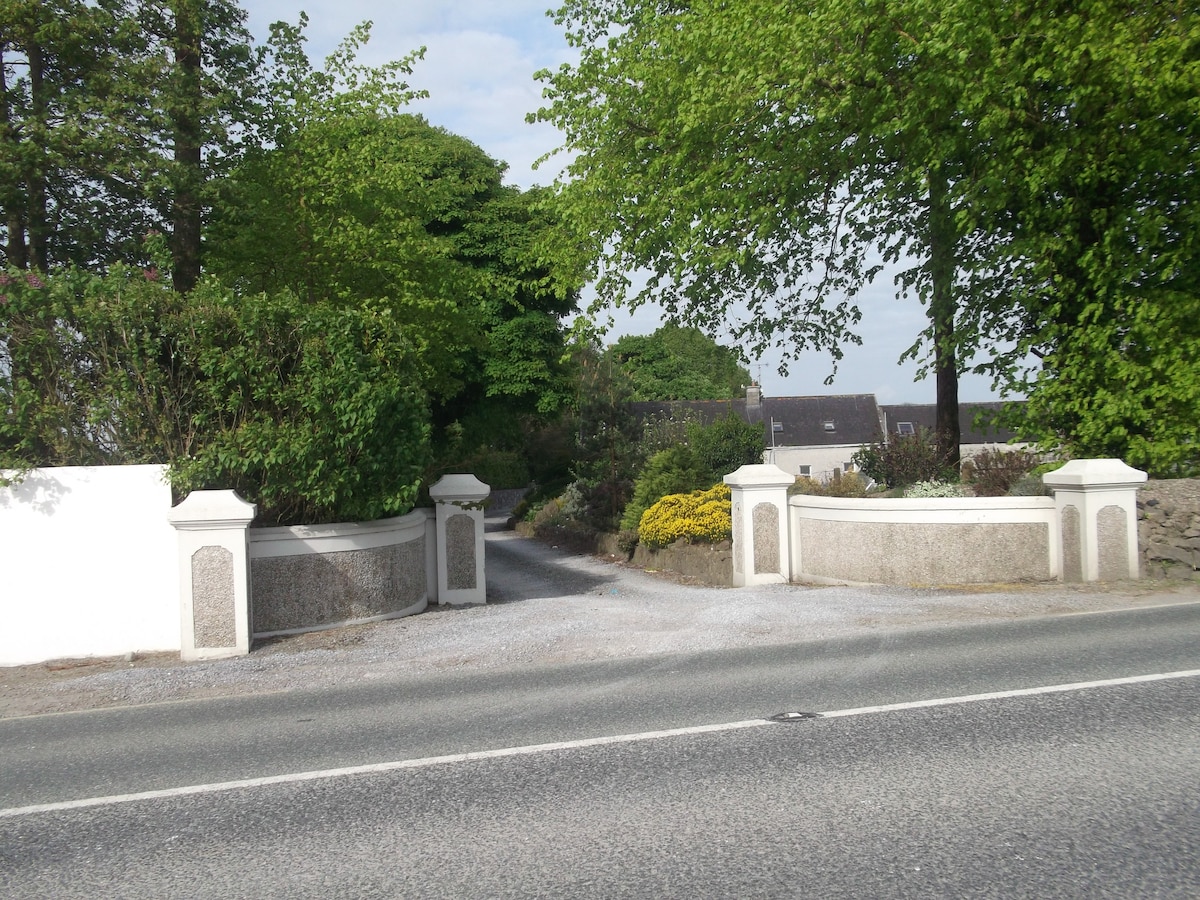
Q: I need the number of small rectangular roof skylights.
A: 3